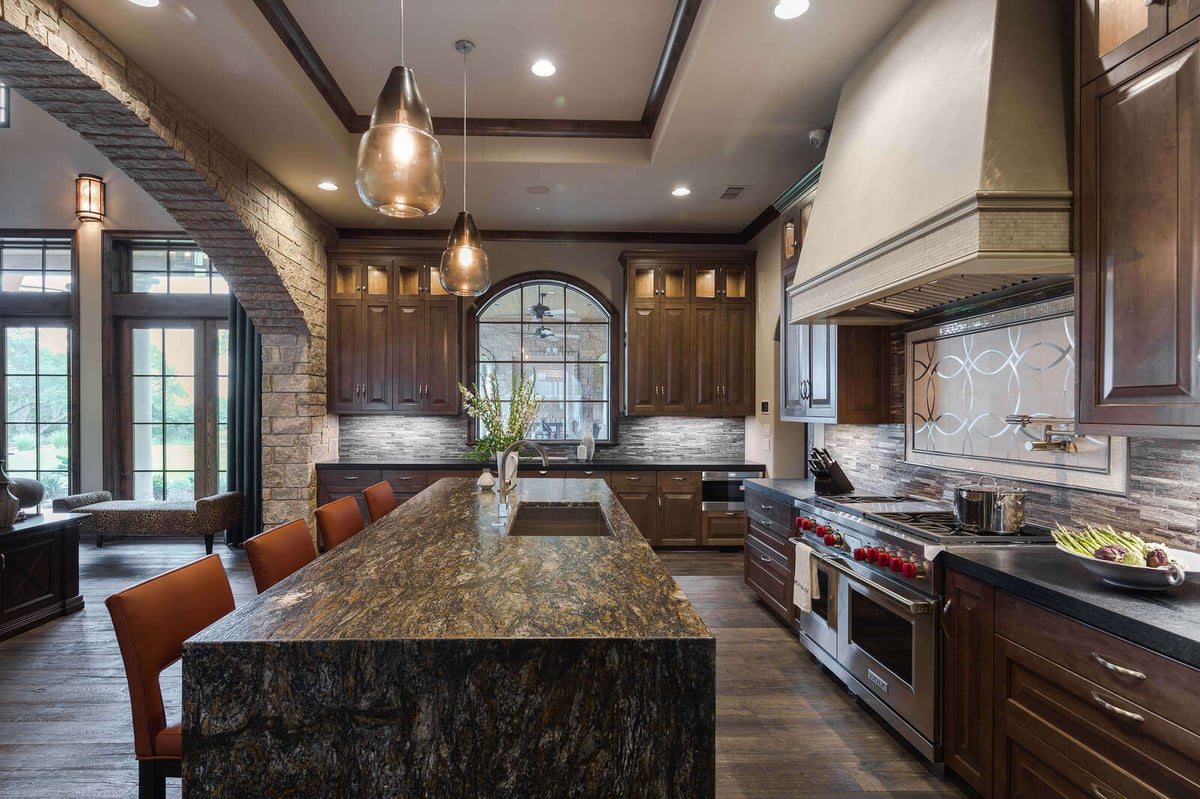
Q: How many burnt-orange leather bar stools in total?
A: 4